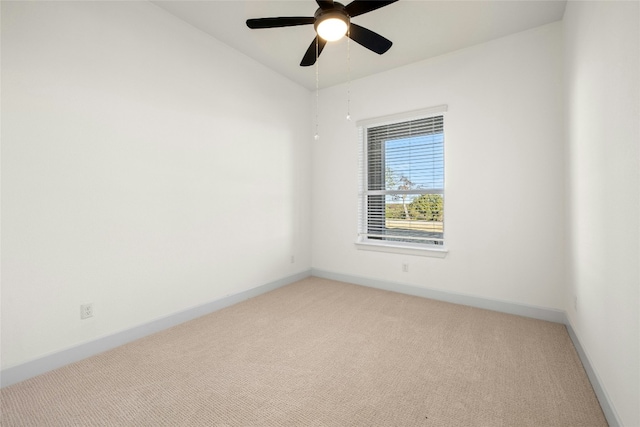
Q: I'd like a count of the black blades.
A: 5